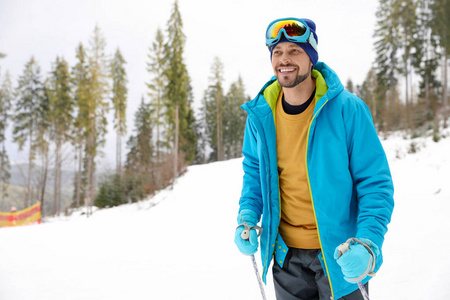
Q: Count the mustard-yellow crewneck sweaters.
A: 1